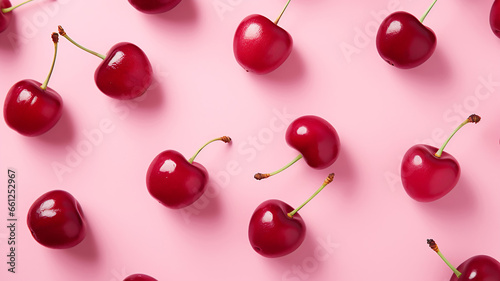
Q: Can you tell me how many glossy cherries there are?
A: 14